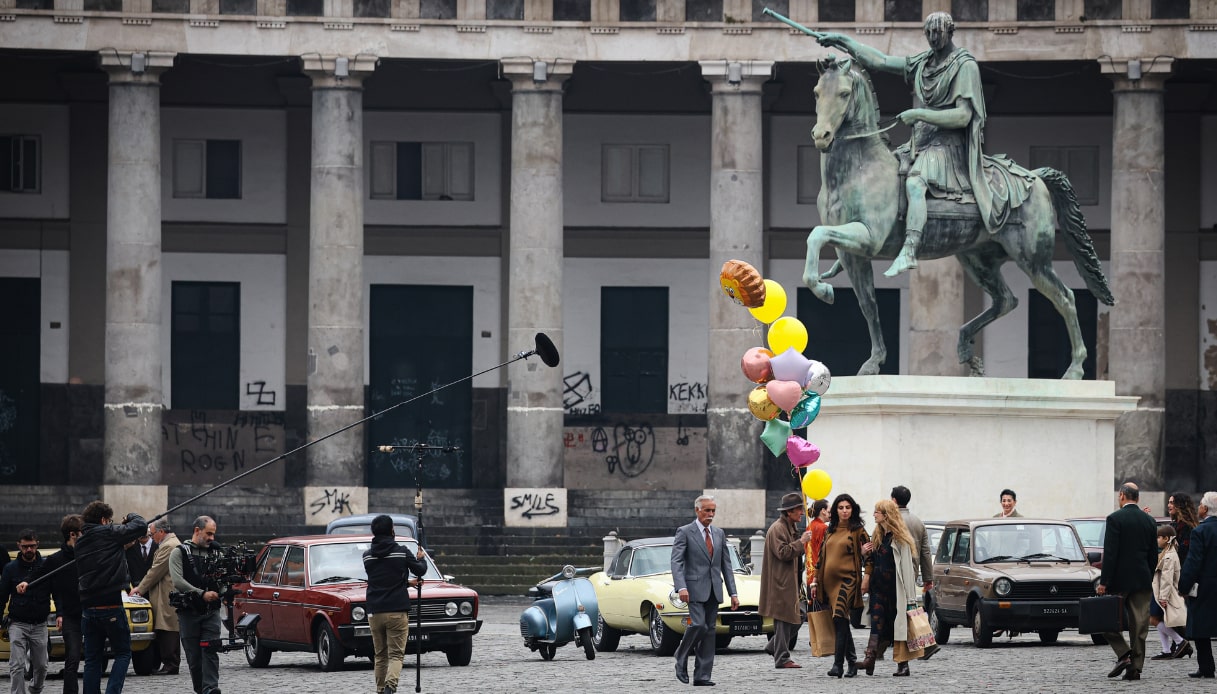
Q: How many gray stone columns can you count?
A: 6